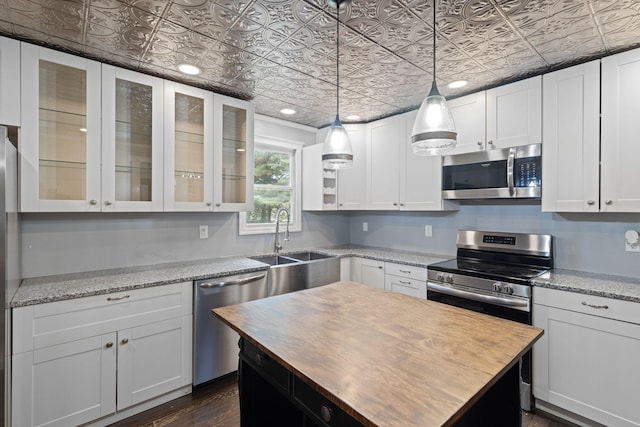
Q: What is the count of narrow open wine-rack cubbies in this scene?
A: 3